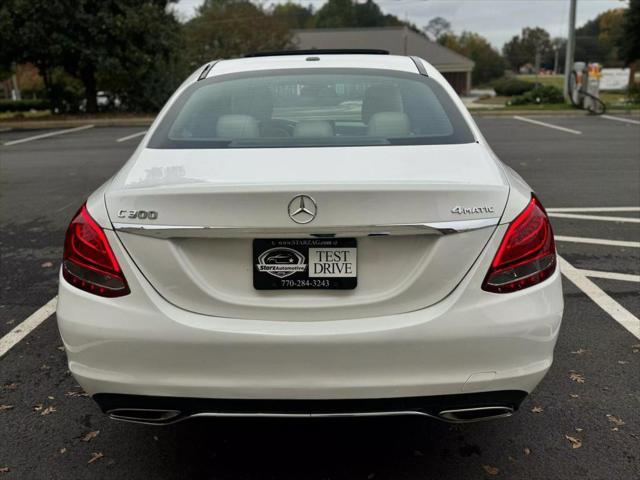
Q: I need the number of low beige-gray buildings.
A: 1